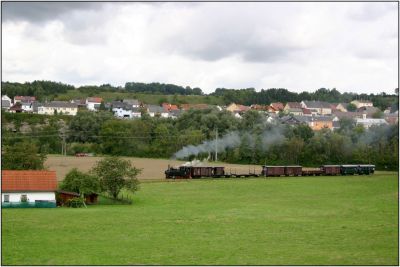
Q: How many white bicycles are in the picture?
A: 0